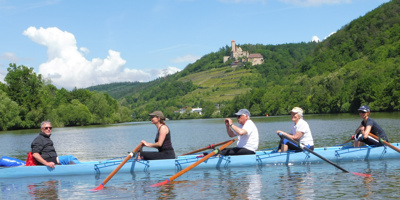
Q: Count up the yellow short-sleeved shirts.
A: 0